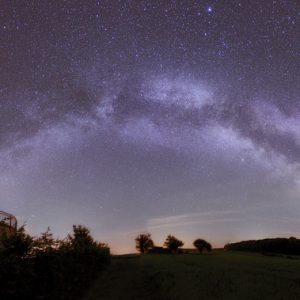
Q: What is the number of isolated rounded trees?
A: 3